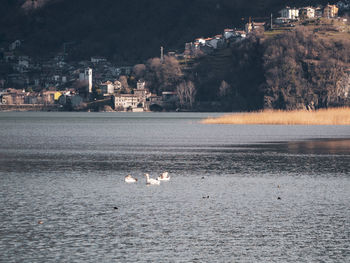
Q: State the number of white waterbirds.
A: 3